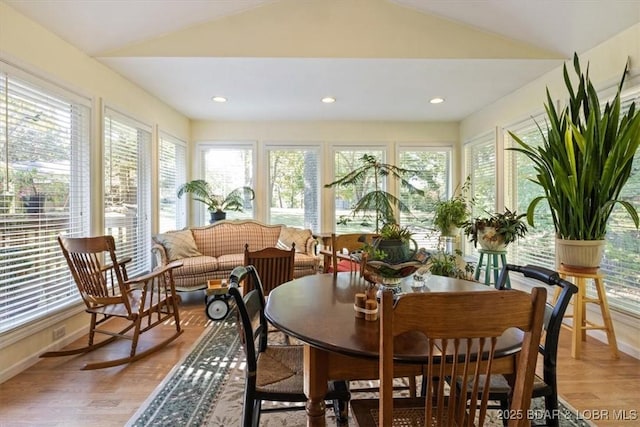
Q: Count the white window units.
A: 10